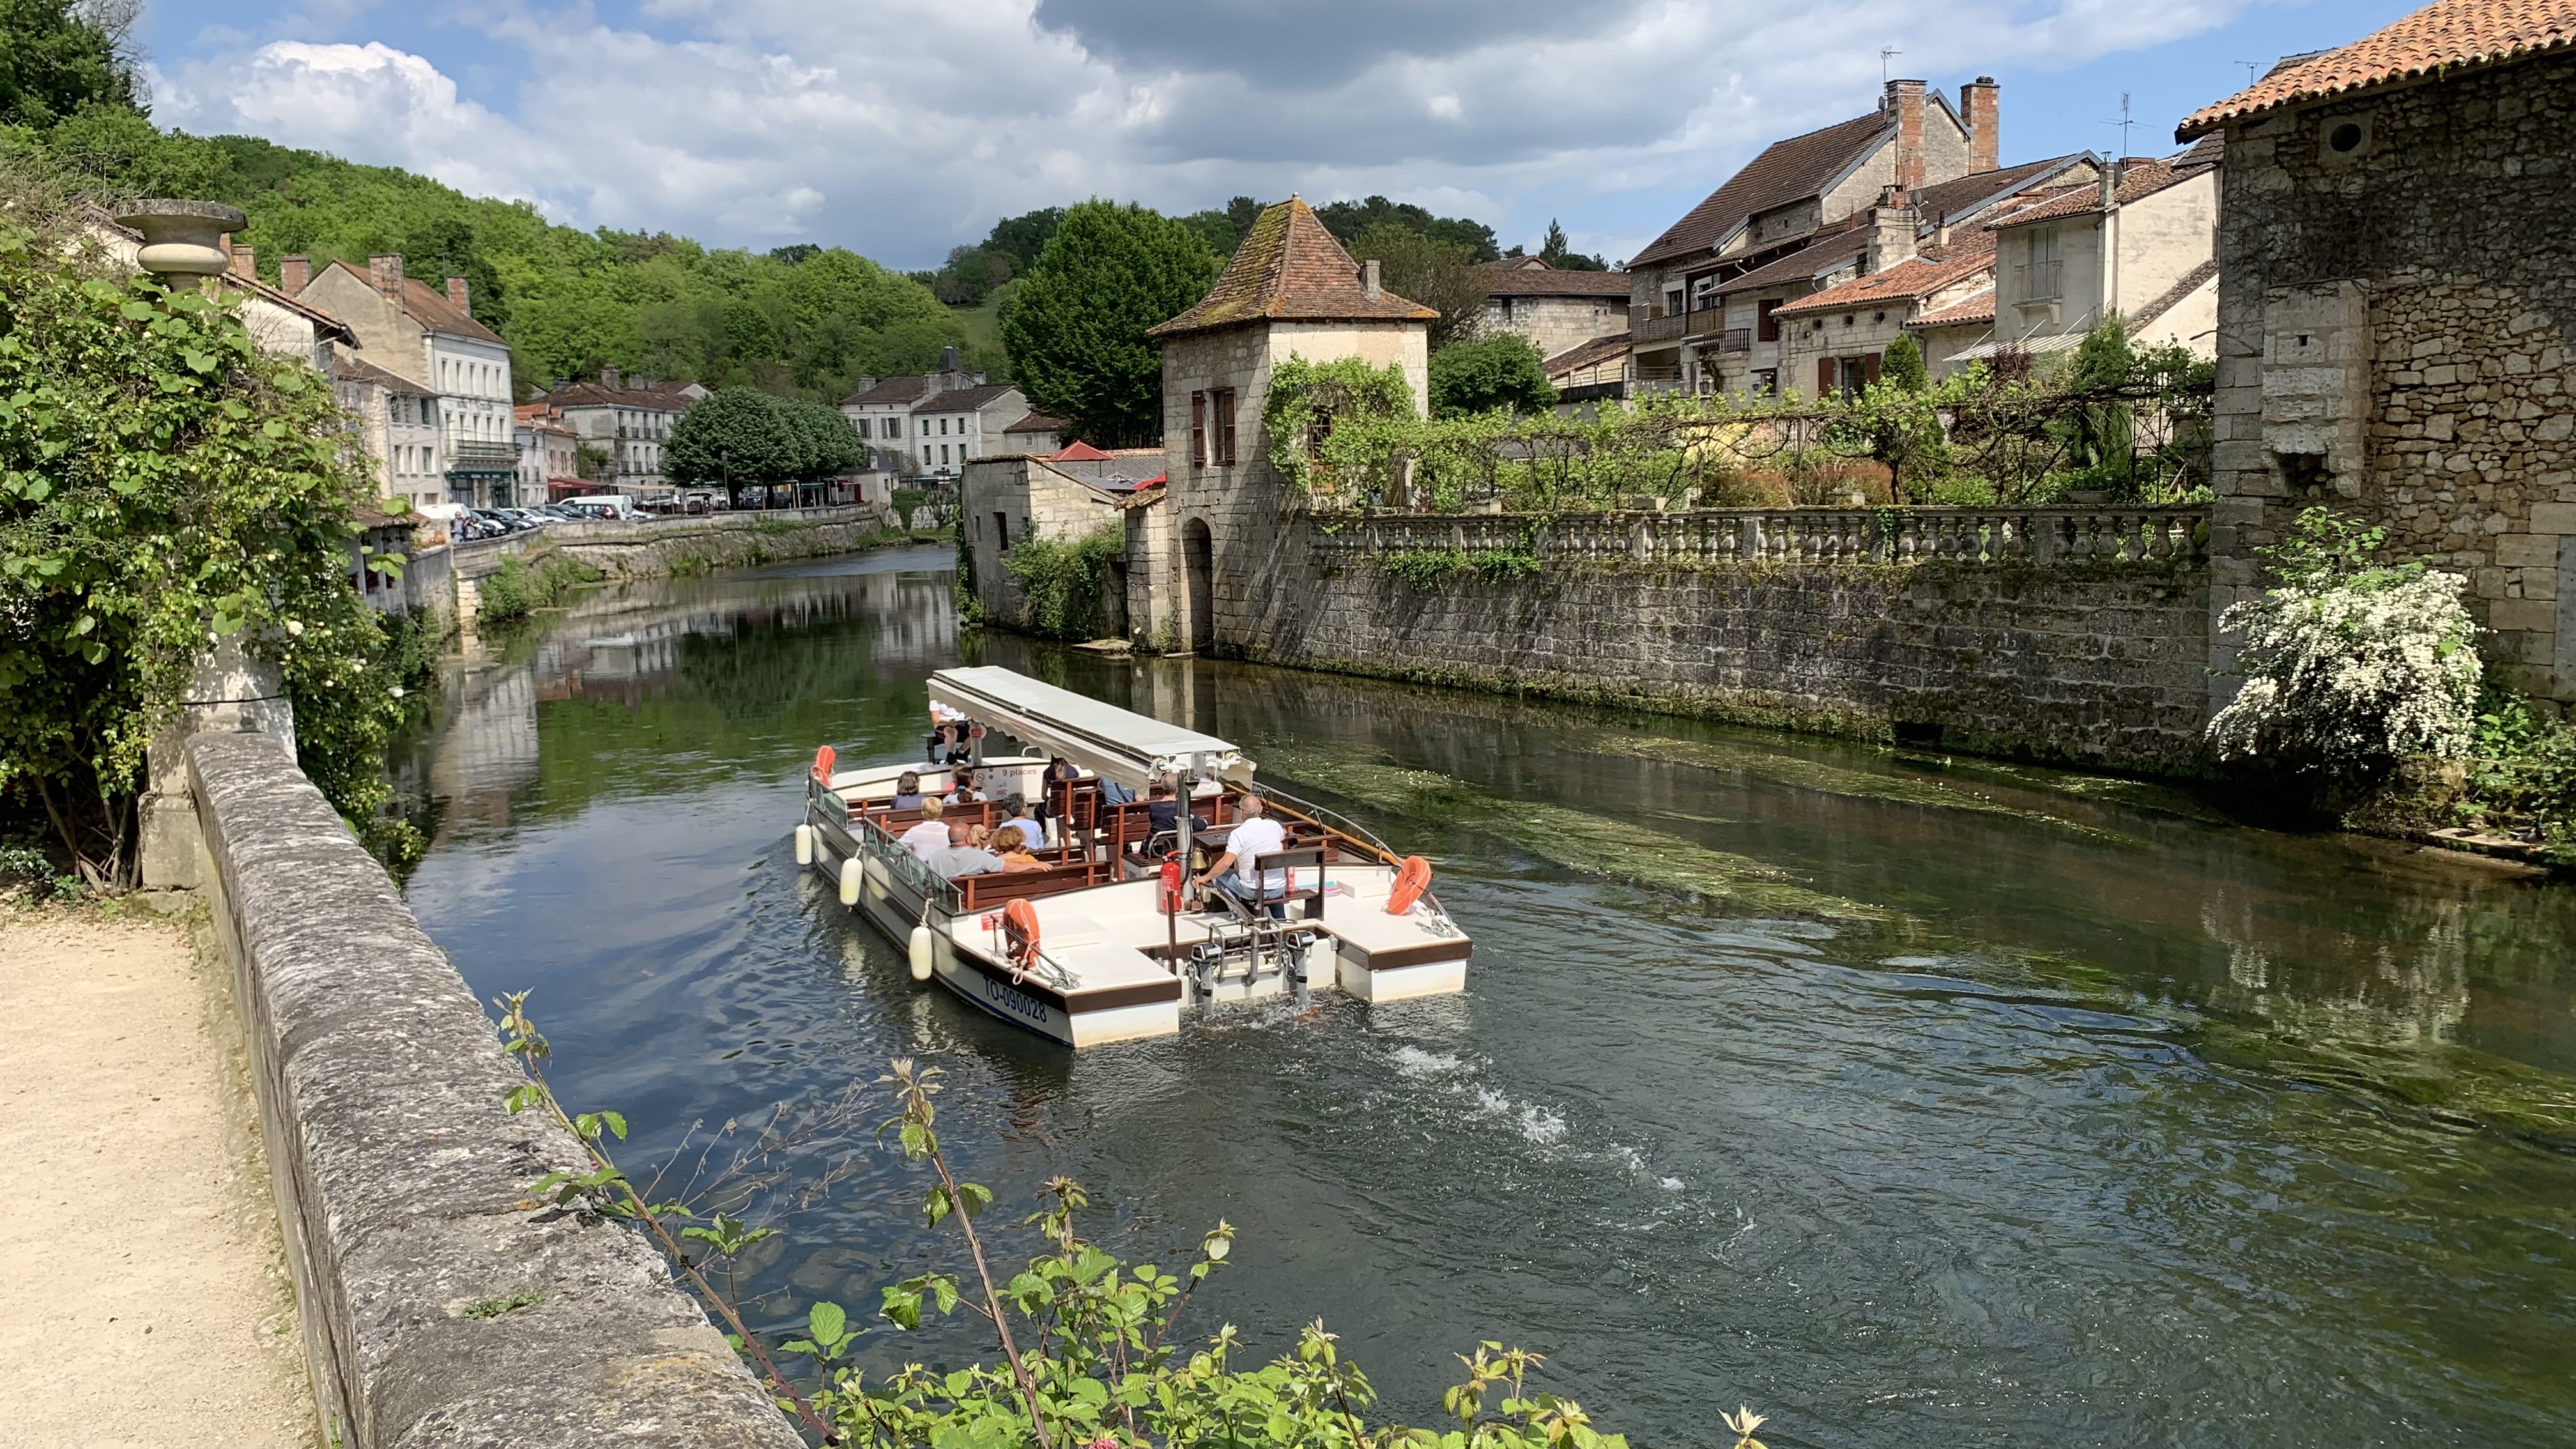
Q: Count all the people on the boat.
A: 12